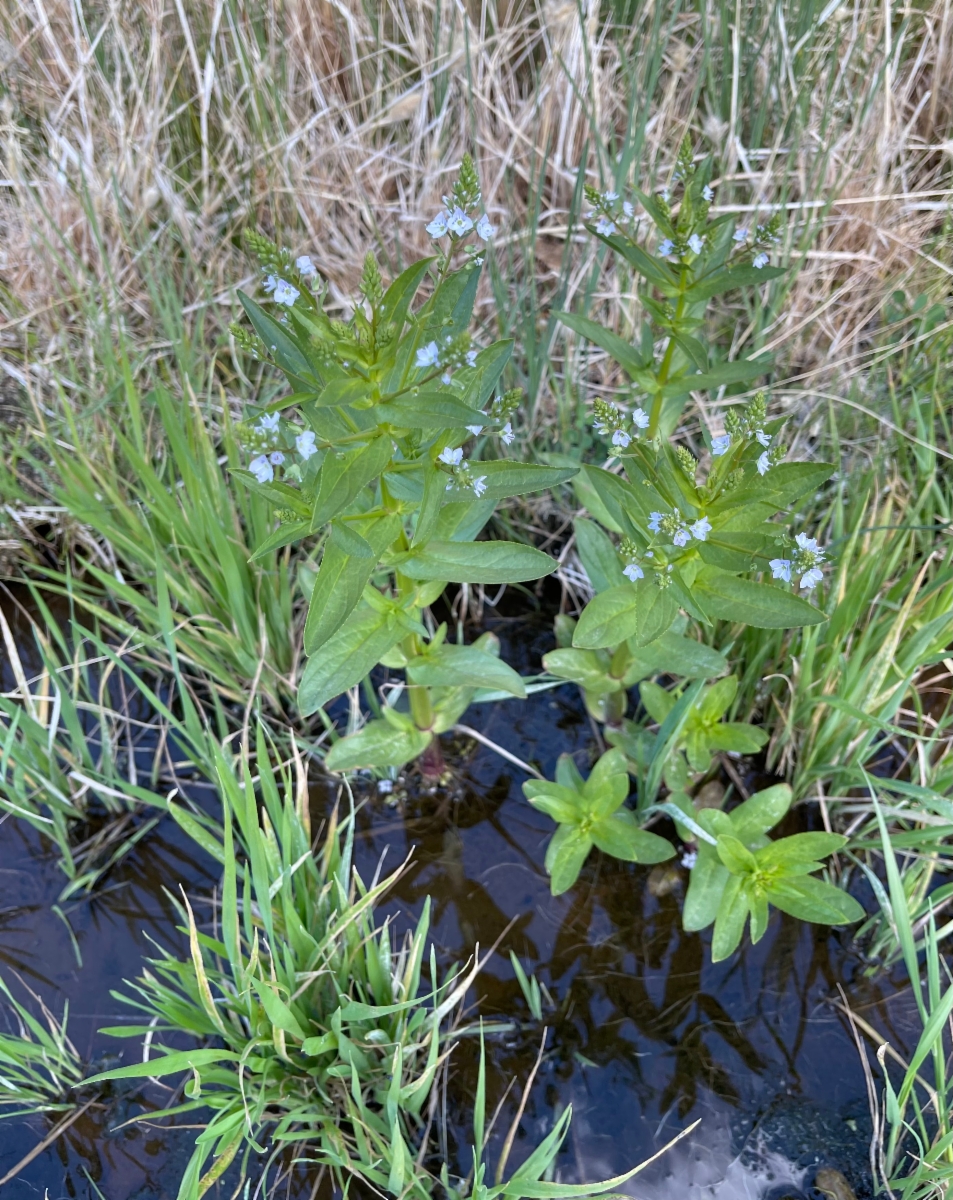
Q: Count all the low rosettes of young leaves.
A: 3